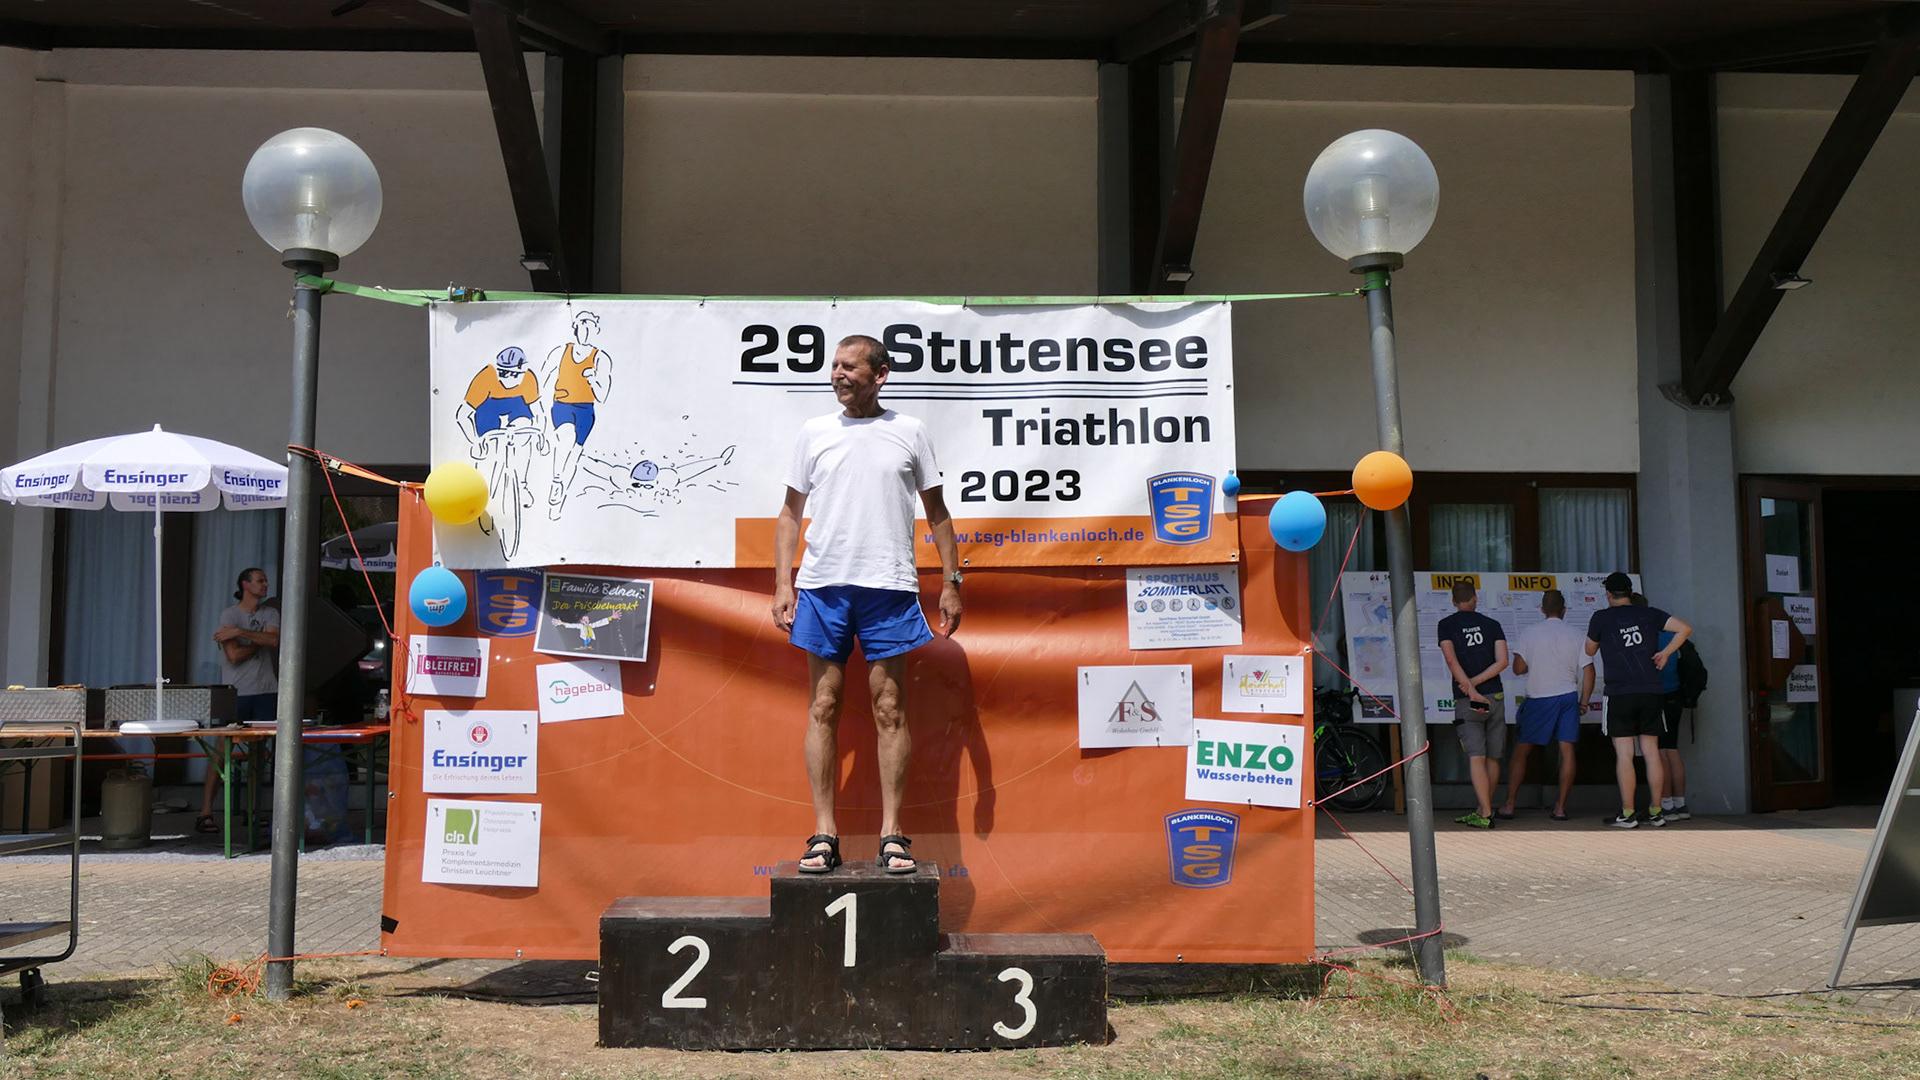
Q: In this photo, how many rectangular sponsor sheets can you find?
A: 9